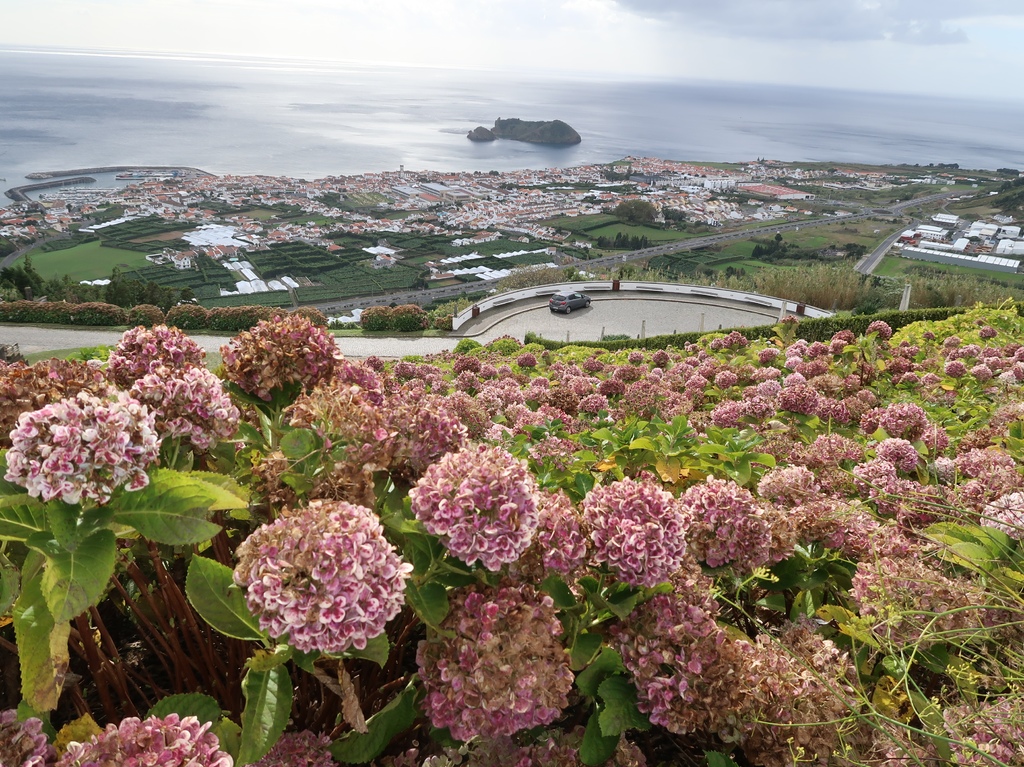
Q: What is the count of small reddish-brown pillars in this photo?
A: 3